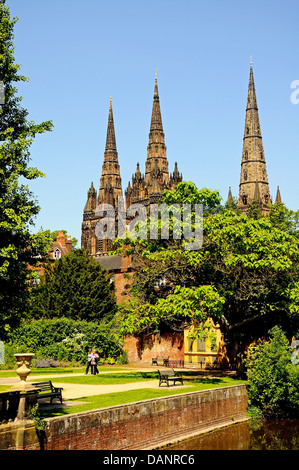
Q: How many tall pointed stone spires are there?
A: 3